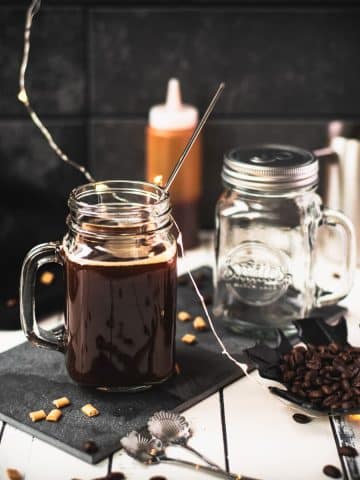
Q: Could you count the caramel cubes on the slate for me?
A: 7